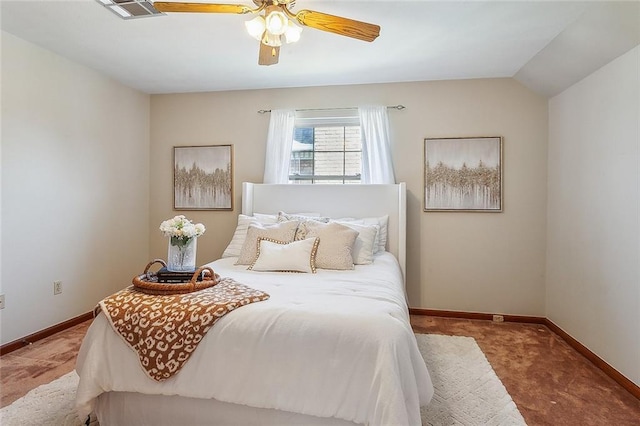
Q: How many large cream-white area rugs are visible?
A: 1